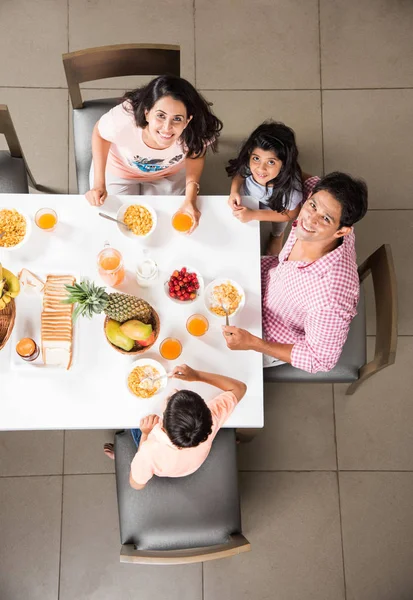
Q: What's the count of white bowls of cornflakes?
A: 4